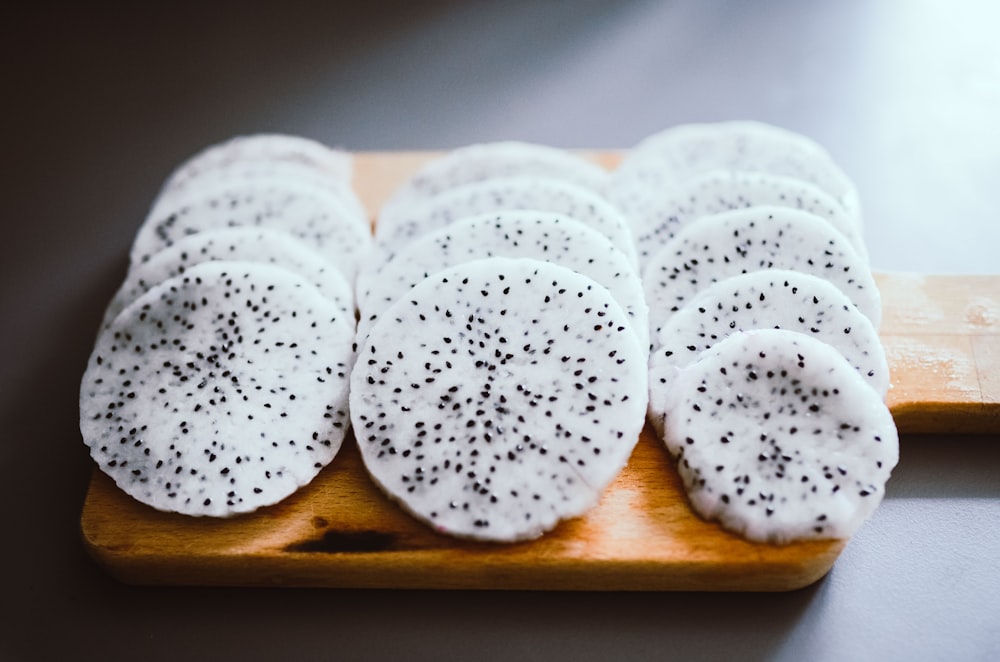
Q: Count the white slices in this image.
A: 14